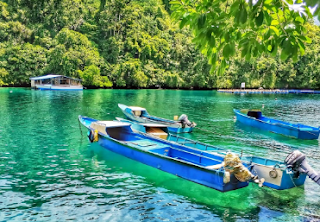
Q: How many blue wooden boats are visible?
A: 4